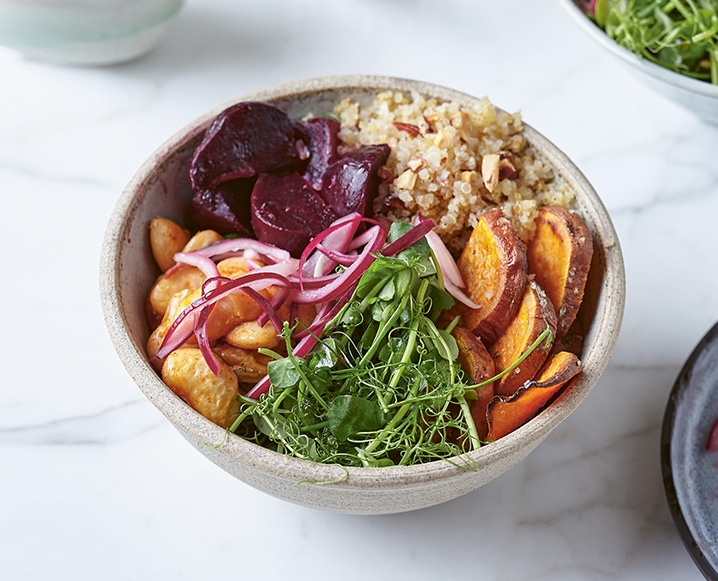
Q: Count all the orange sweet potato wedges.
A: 5